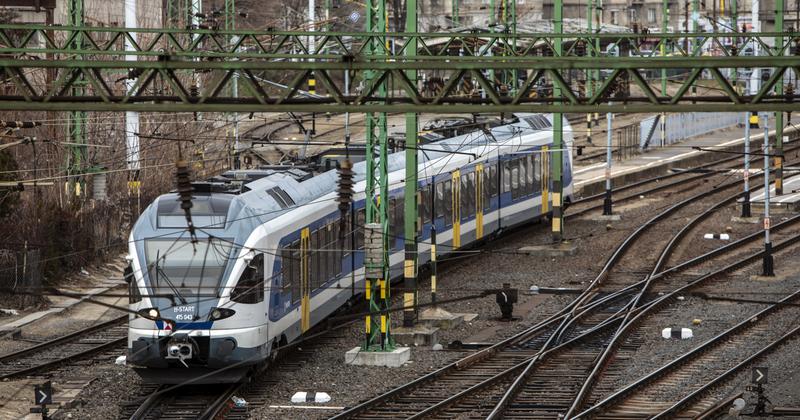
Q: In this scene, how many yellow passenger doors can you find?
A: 4